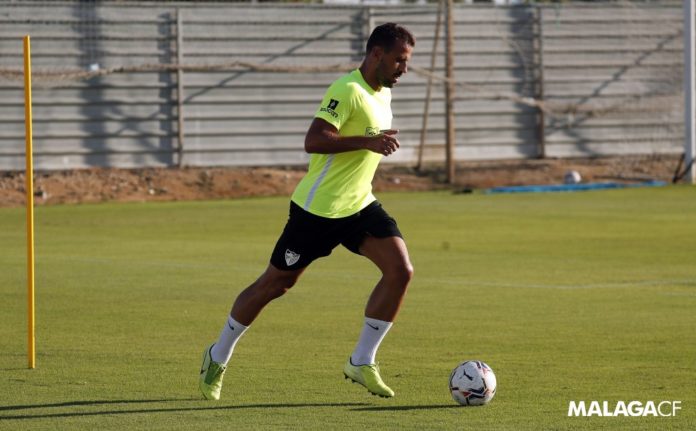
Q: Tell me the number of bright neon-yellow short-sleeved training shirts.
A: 1